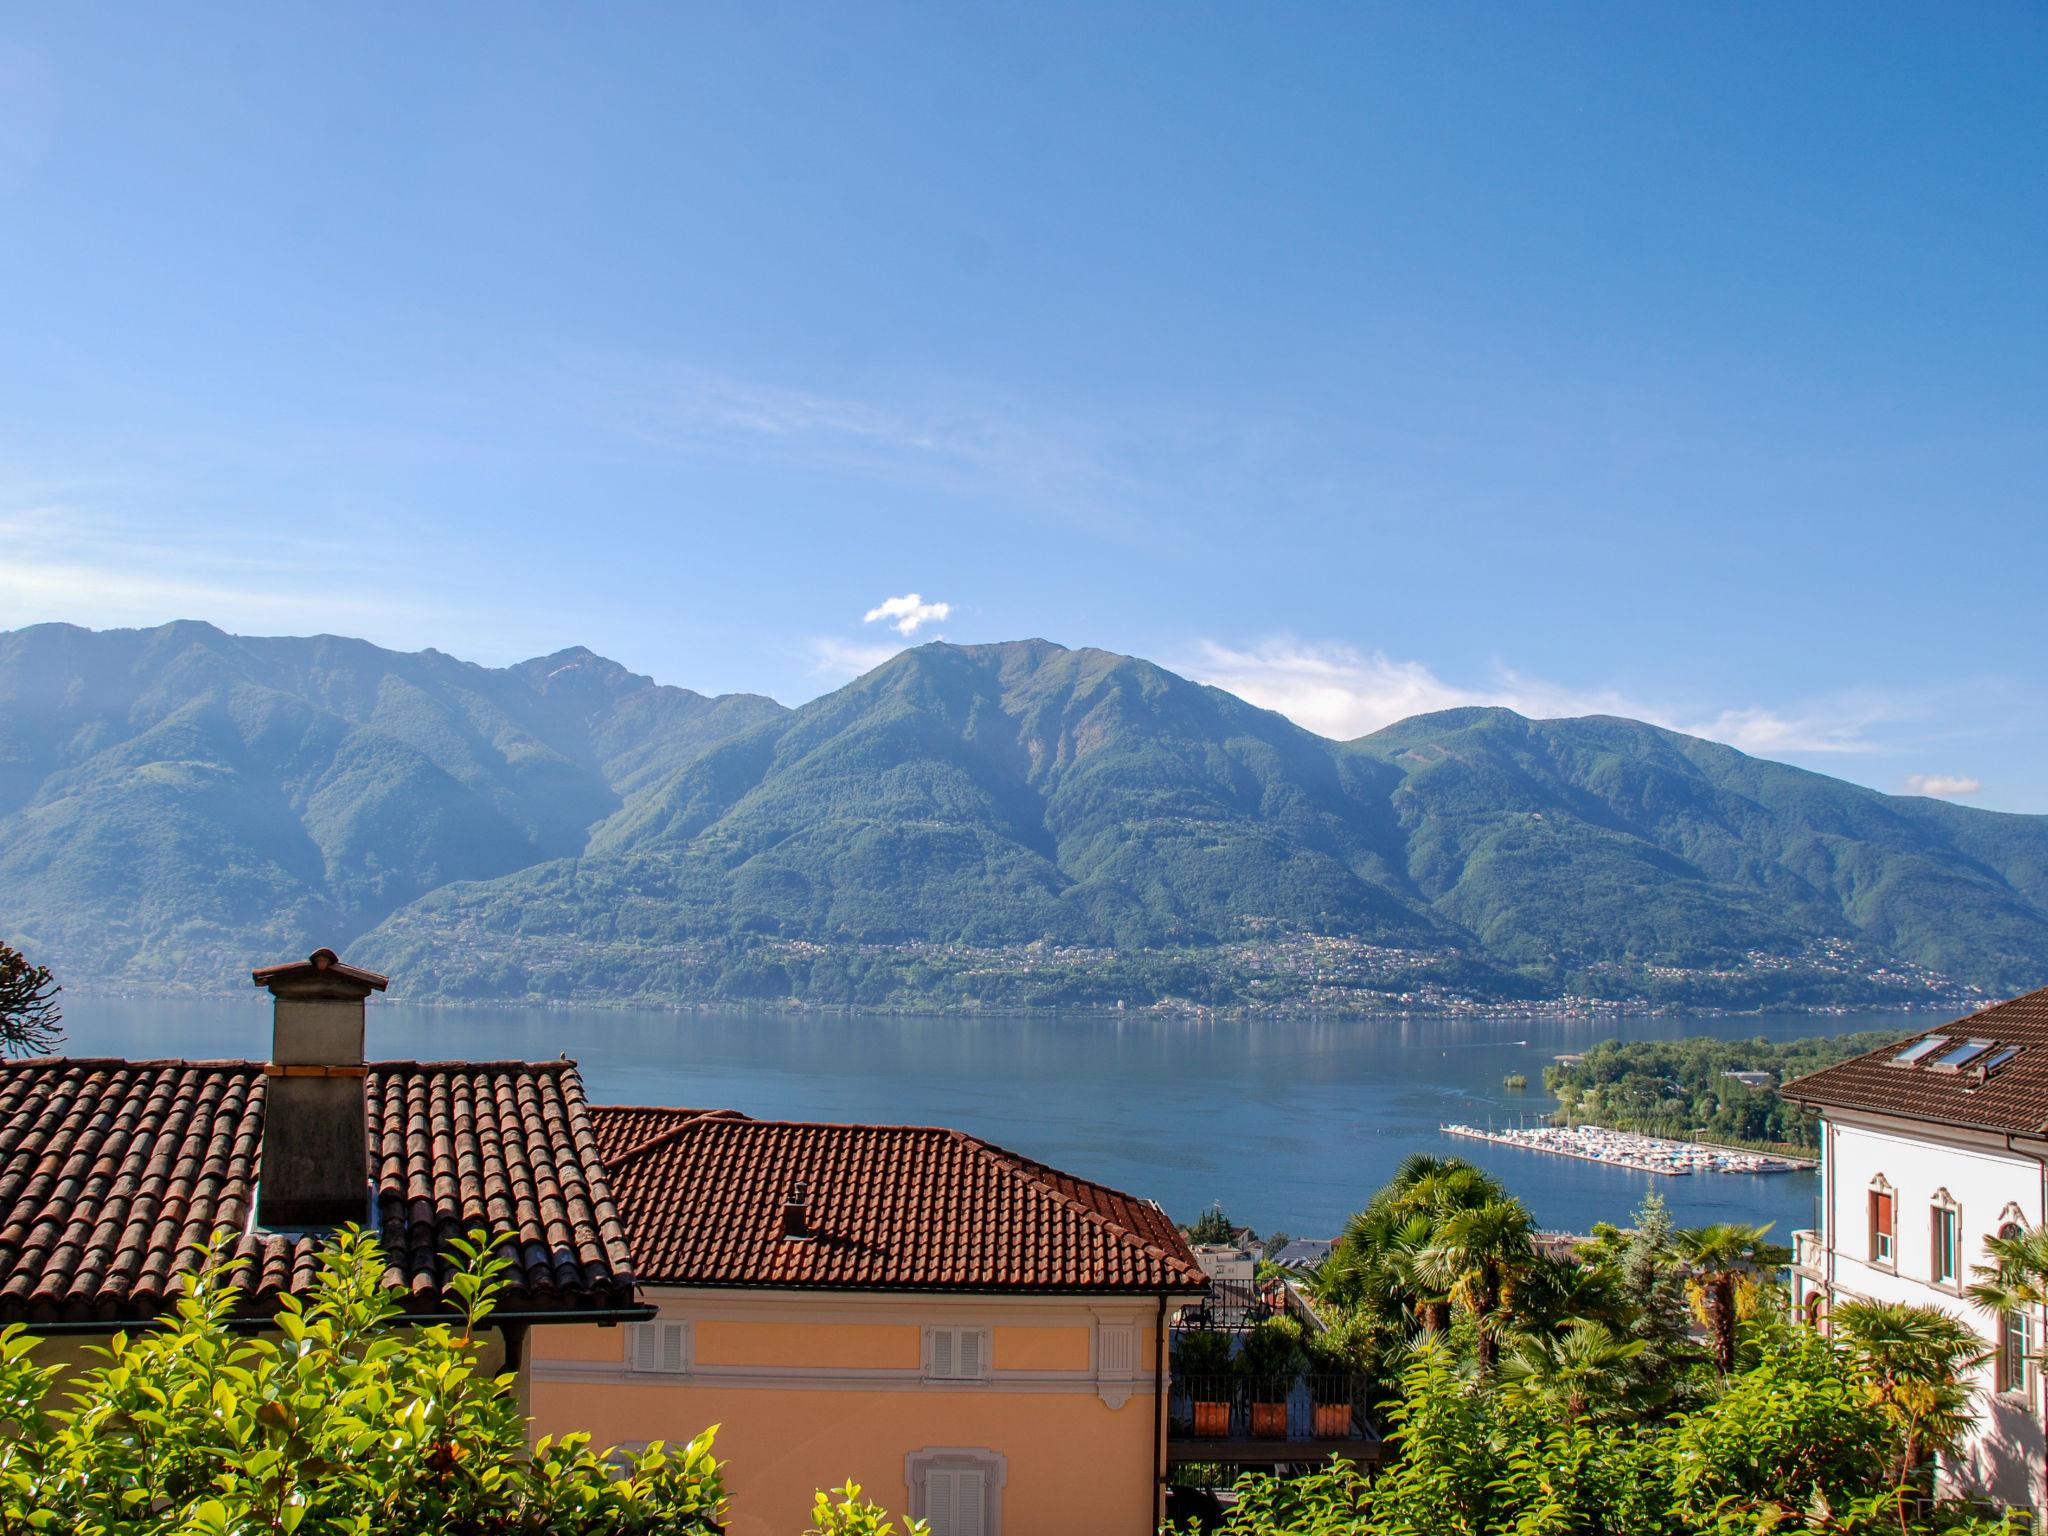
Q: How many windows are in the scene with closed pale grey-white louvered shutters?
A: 3